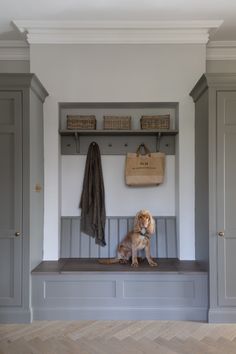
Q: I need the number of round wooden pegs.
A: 6